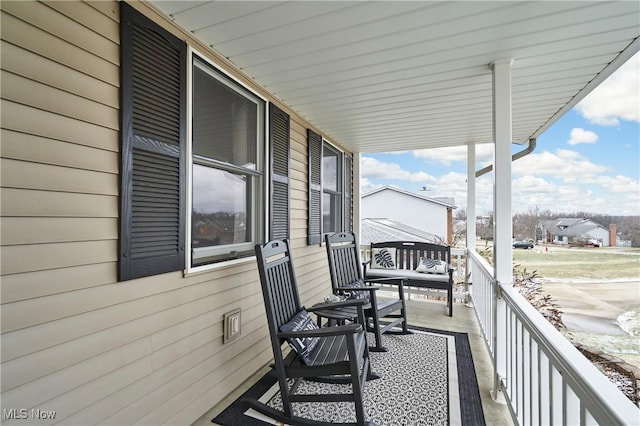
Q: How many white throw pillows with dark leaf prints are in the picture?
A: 2